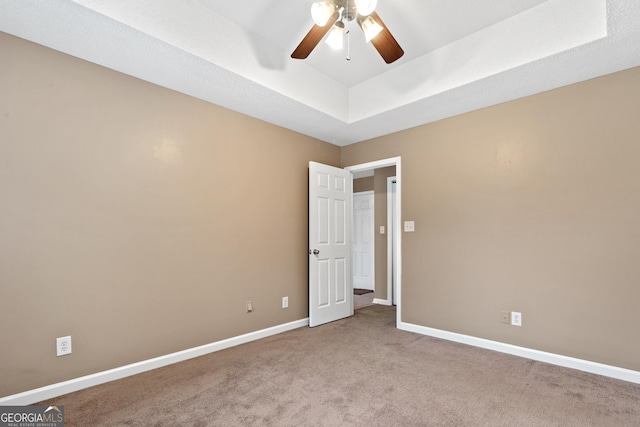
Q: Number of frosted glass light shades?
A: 4